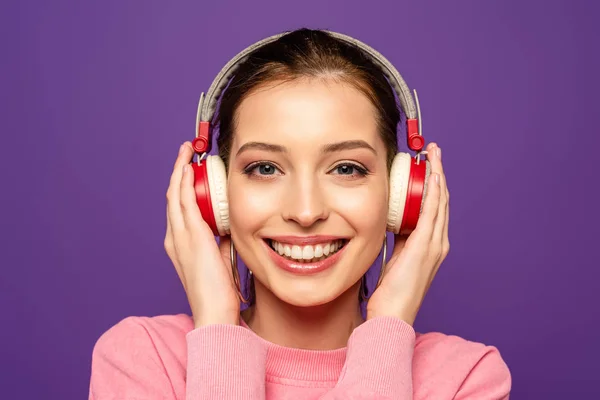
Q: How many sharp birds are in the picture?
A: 0